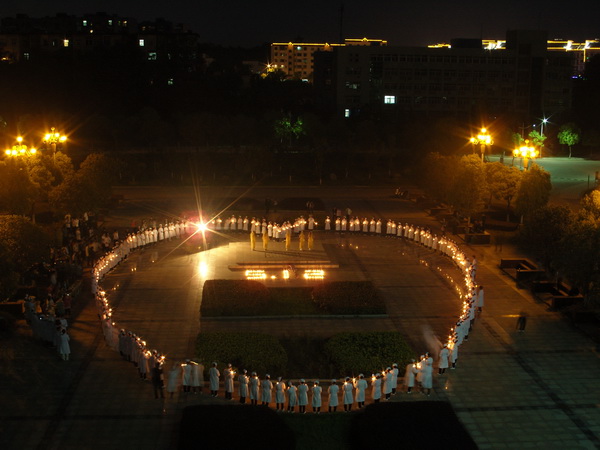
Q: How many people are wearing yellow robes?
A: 5